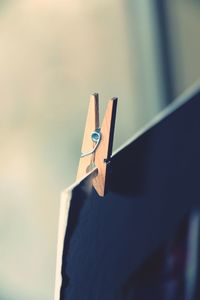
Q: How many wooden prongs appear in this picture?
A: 2